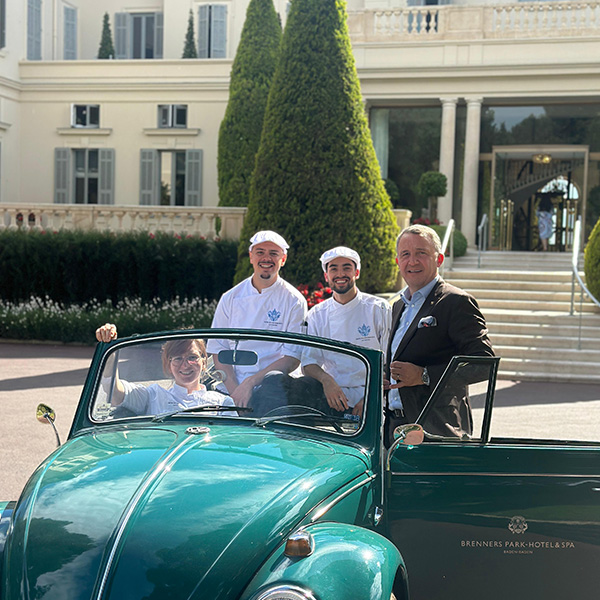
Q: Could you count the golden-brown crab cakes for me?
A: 0